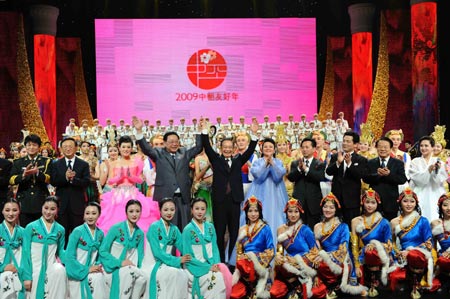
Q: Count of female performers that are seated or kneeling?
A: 12